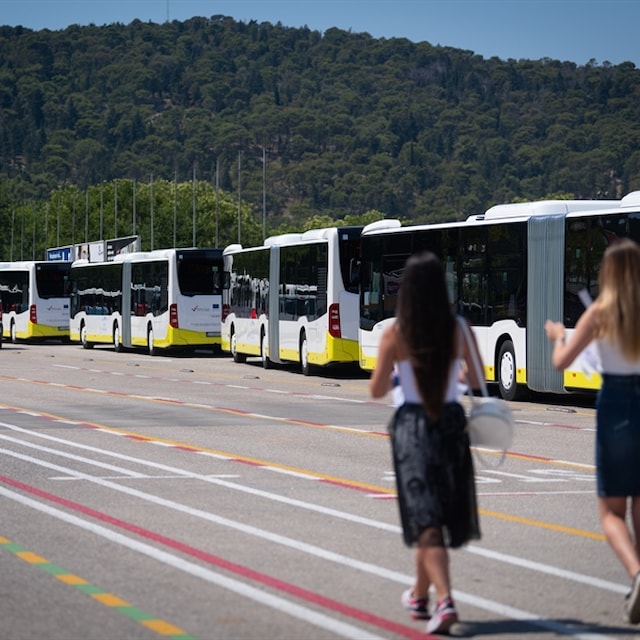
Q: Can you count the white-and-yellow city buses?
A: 4